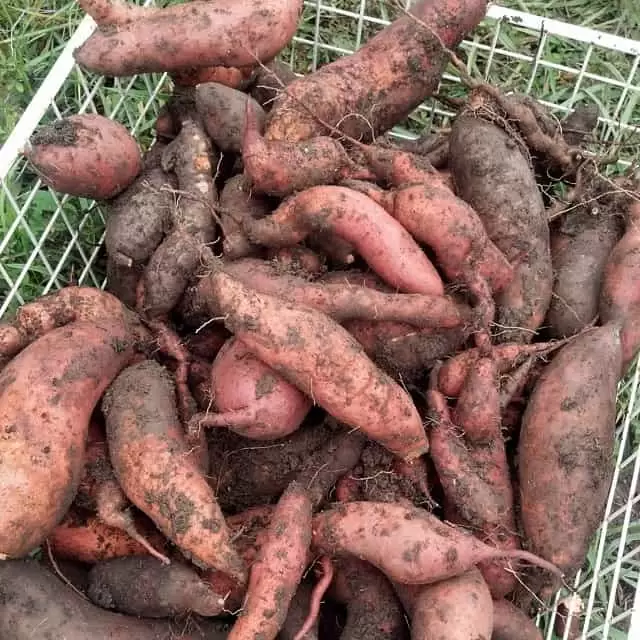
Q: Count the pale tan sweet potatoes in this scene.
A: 0